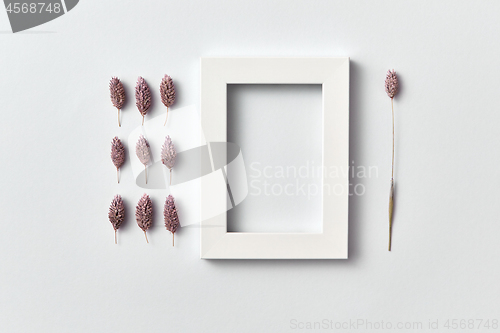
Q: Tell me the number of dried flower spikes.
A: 10